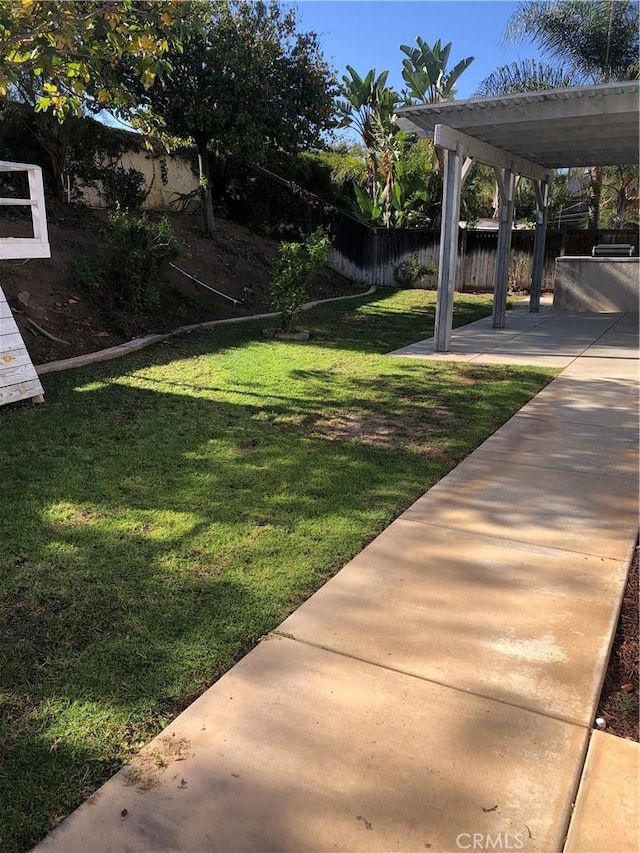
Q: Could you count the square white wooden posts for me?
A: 3